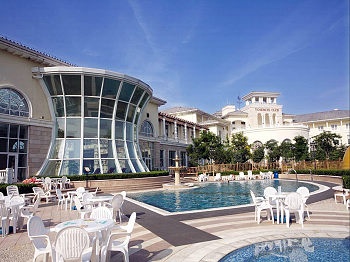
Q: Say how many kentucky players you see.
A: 0